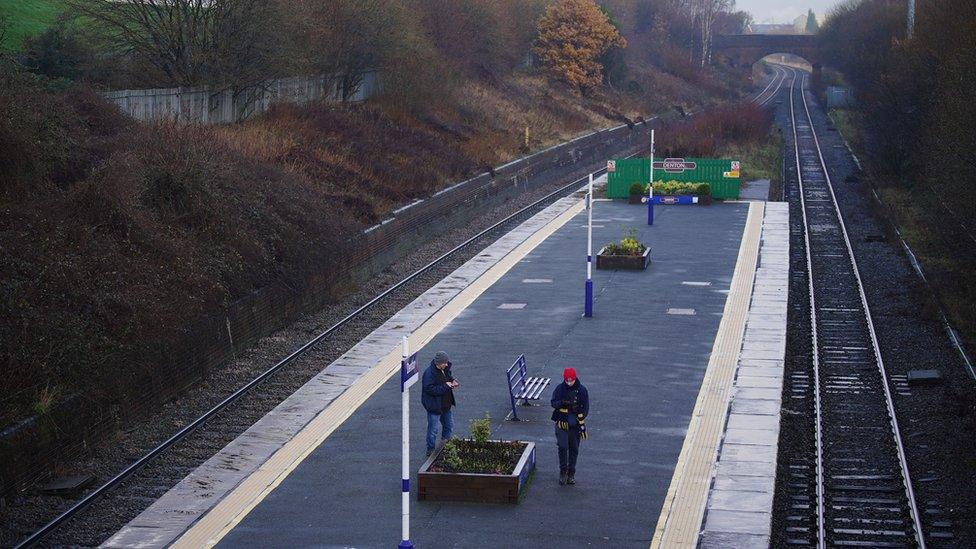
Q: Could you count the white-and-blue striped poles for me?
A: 3